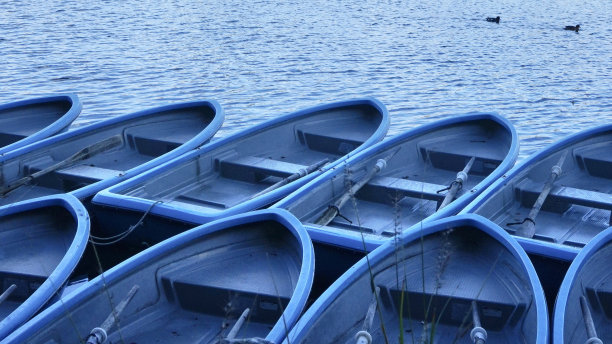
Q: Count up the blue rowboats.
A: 9